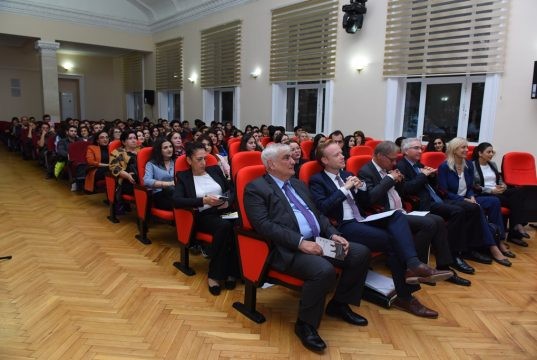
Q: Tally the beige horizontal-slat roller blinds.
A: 5